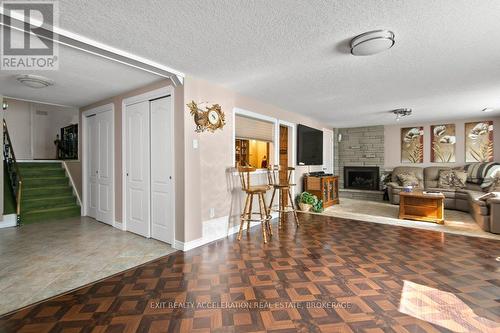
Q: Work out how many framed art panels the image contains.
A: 3